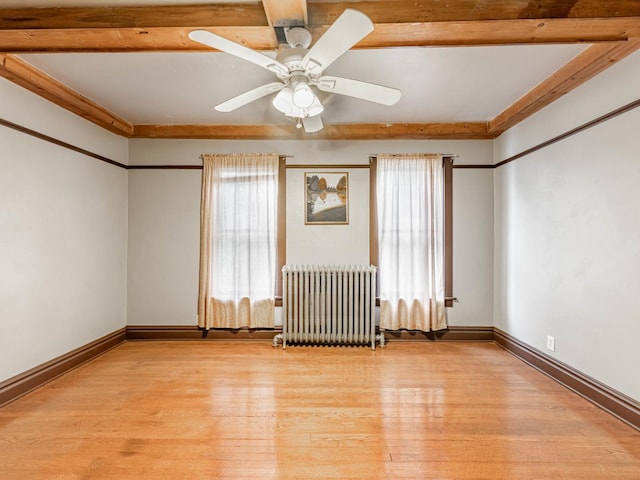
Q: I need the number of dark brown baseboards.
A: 3